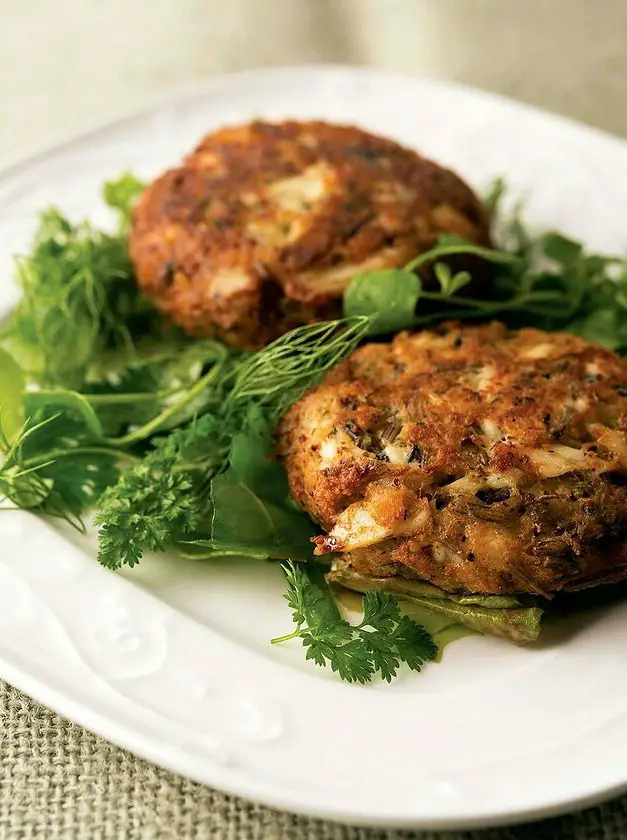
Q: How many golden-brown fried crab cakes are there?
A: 2